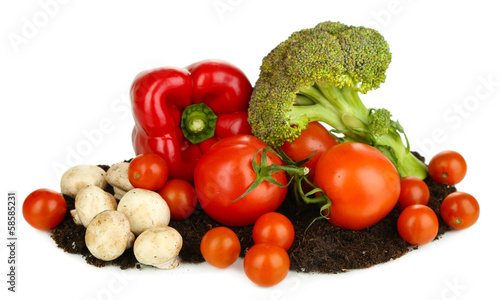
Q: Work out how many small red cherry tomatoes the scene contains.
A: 10